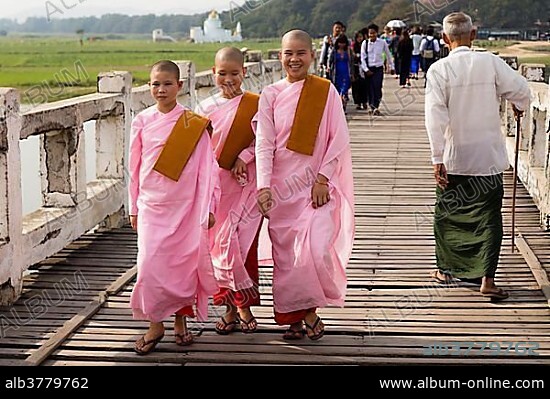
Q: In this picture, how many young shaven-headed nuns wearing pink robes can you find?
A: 3